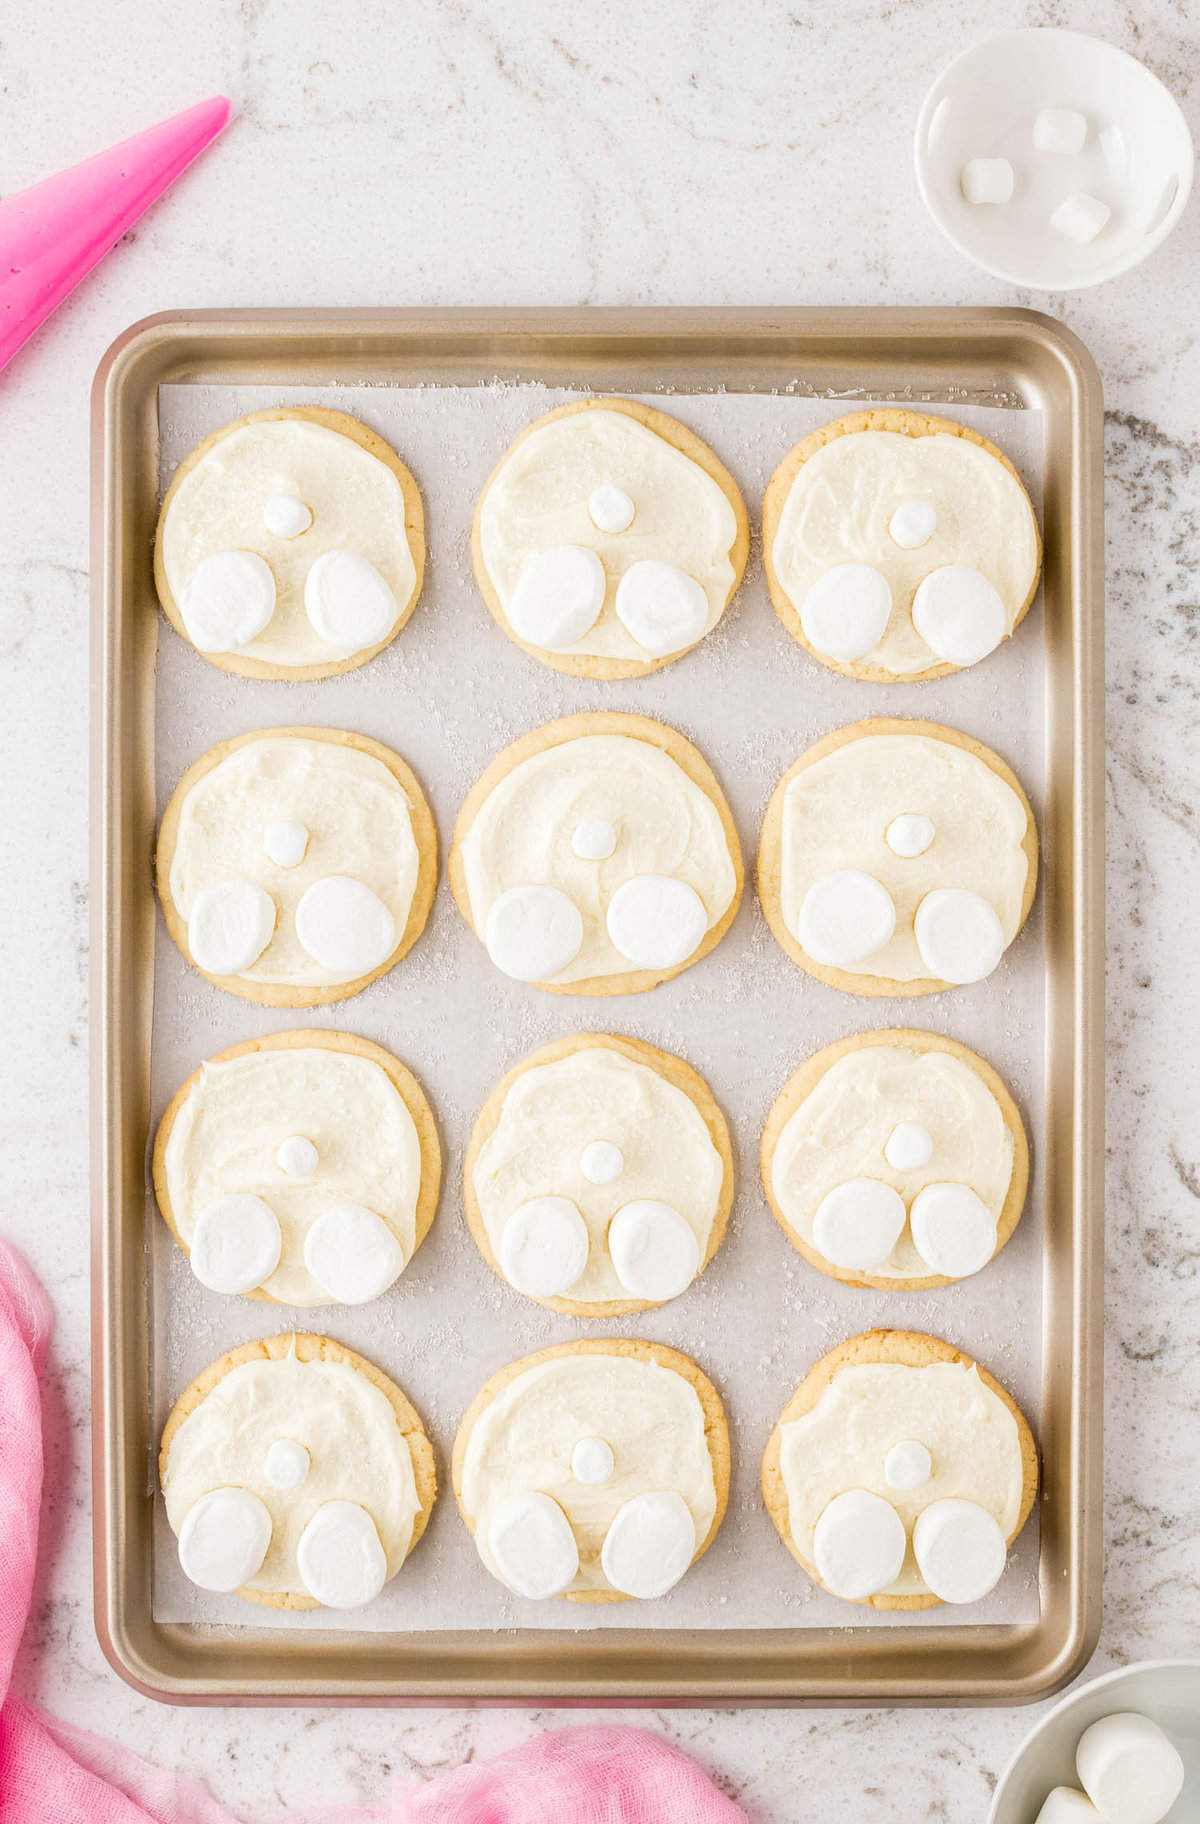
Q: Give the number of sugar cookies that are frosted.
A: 12